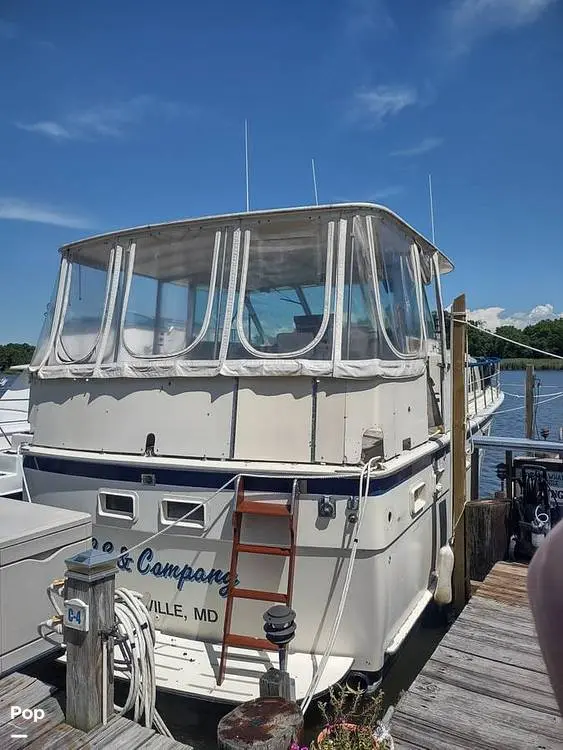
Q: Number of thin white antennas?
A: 3